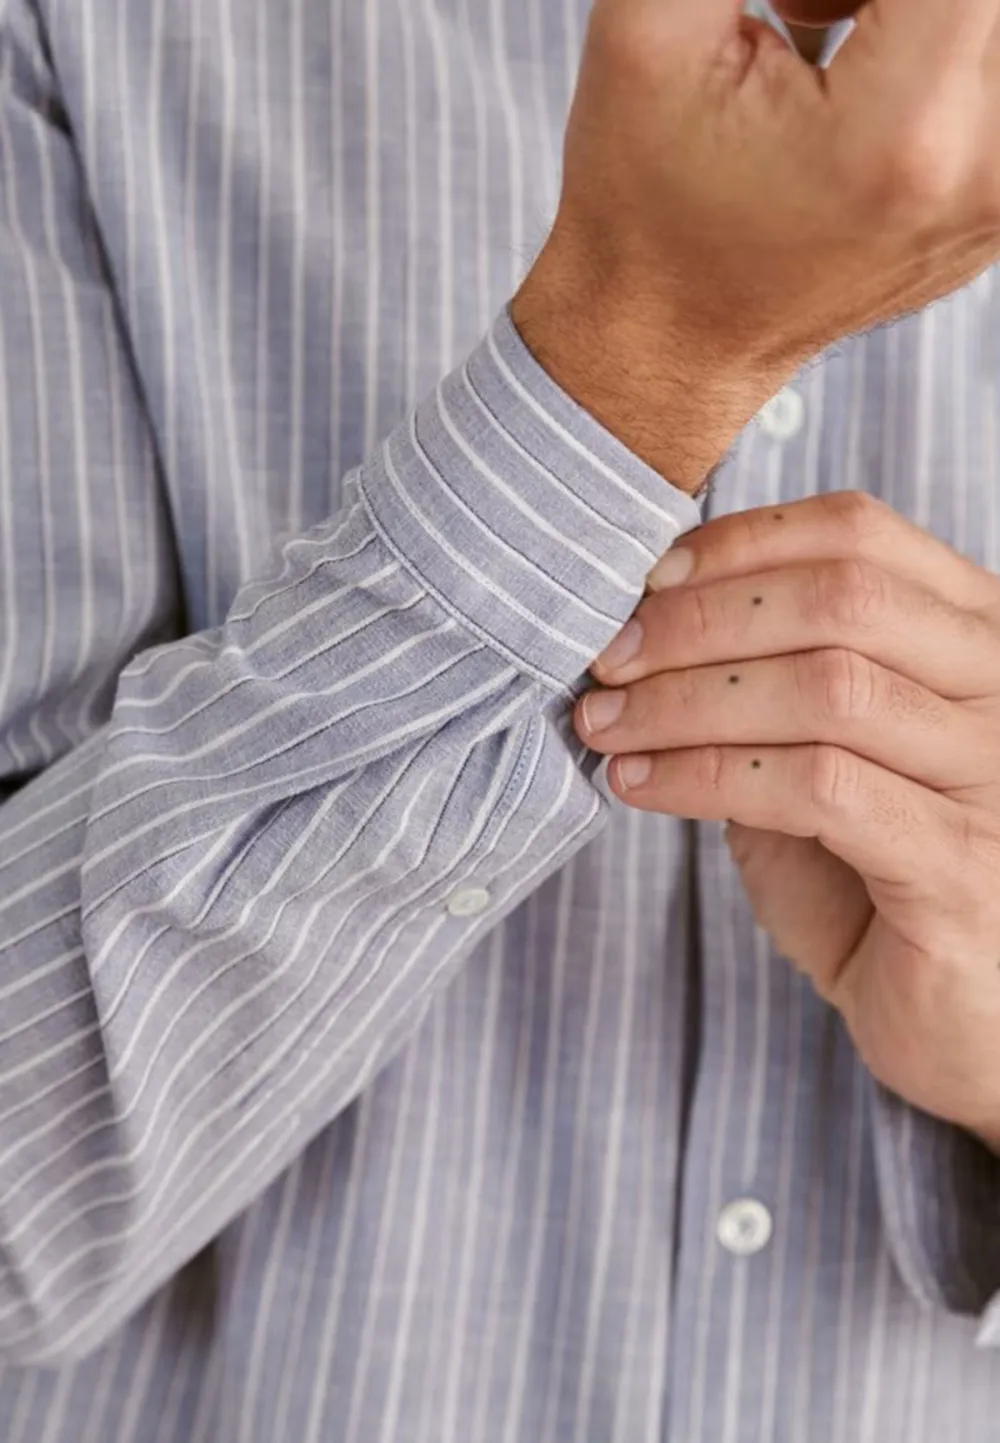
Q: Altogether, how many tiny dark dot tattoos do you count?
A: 4